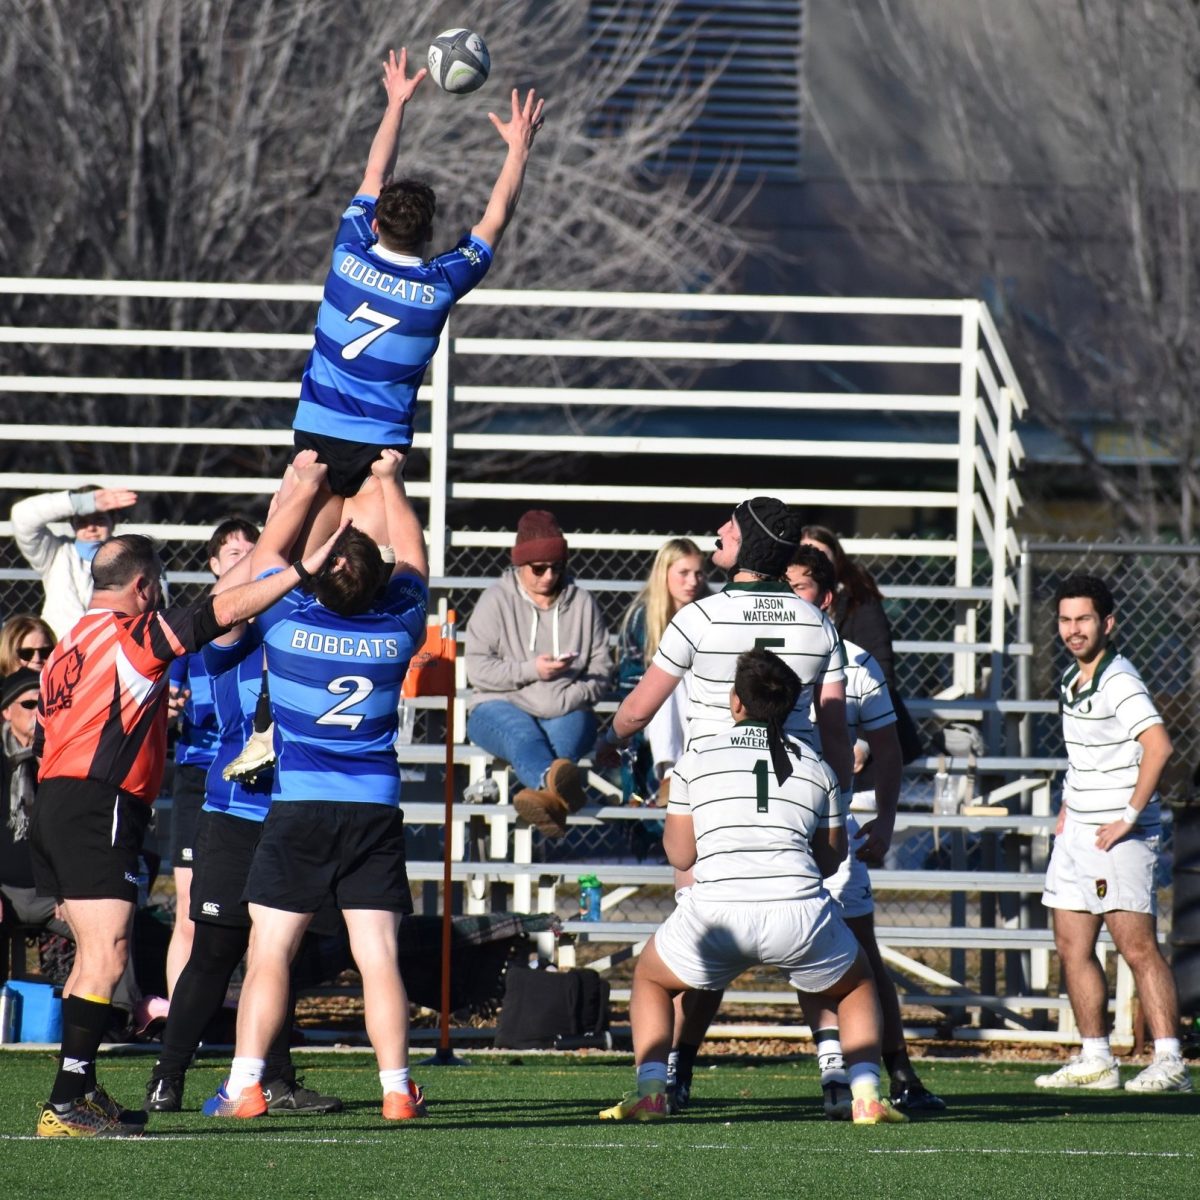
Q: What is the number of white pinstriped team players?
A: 4